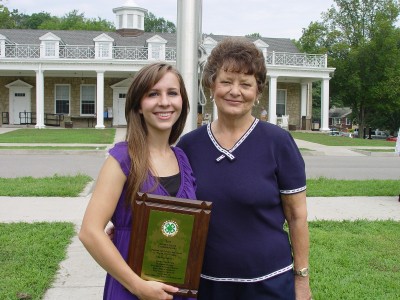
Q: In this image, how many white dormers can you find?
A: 6